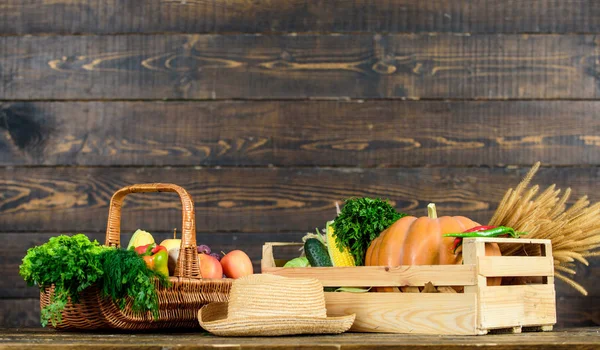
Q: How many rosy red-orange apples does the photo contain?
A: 2